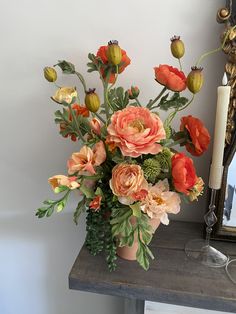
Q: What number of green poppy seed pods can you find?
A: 5